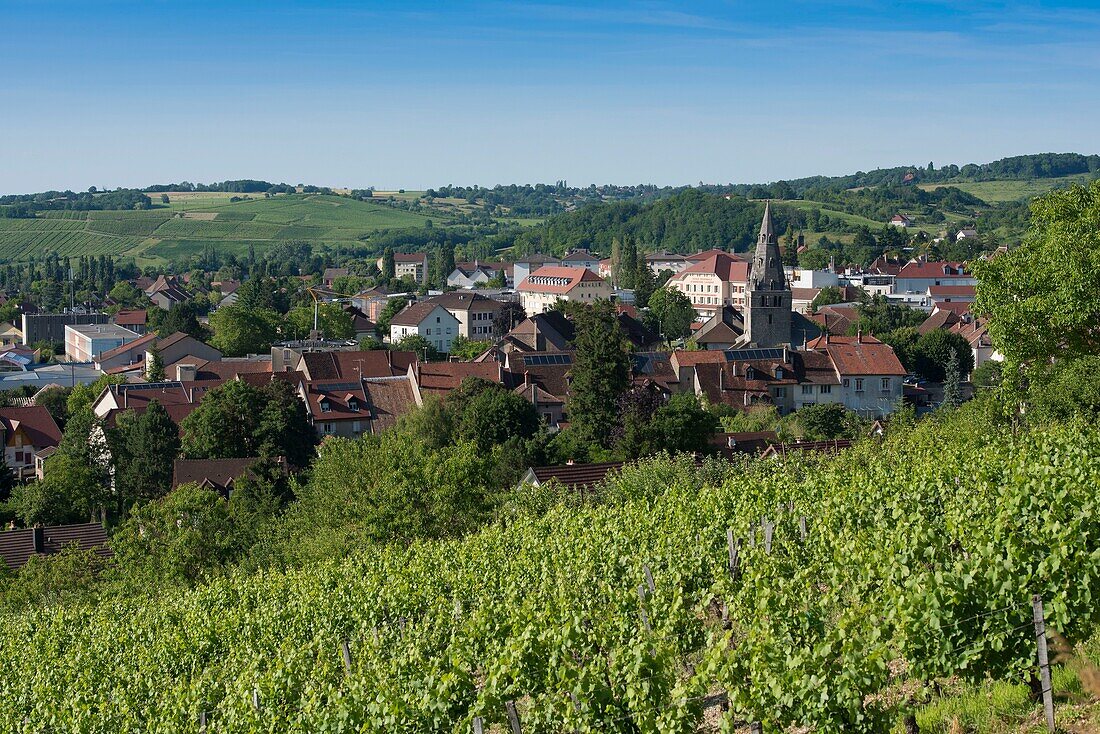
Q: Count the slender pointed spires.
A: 1